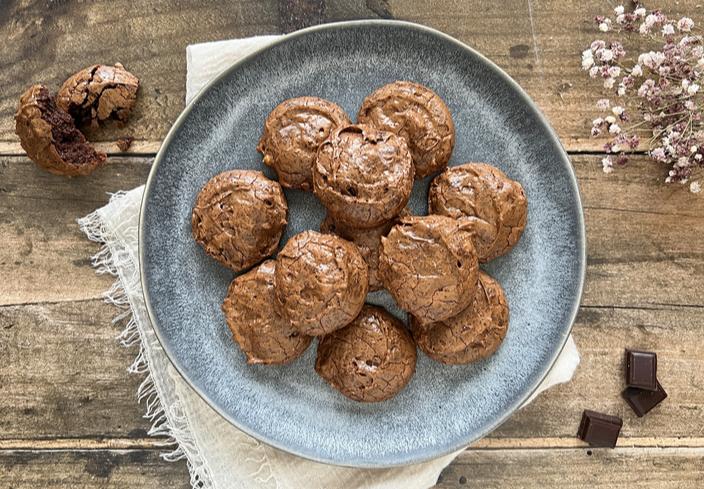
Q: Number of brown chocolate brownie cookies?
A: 12